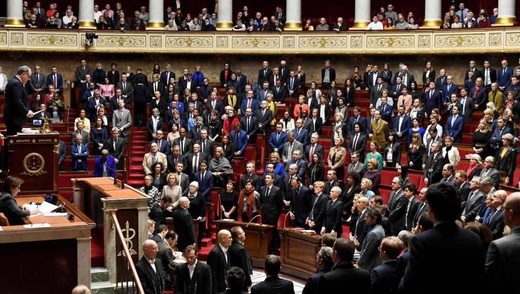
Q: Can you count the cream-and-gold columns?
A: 8